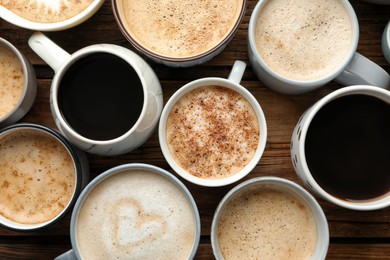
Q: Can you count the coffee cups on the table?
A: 10